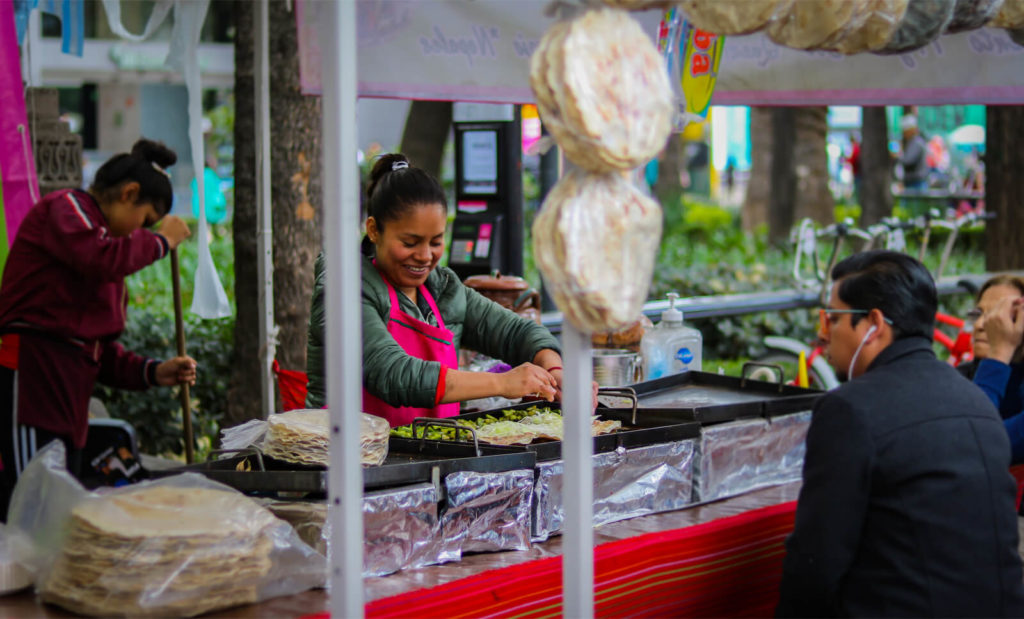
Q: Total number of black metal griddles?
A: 3